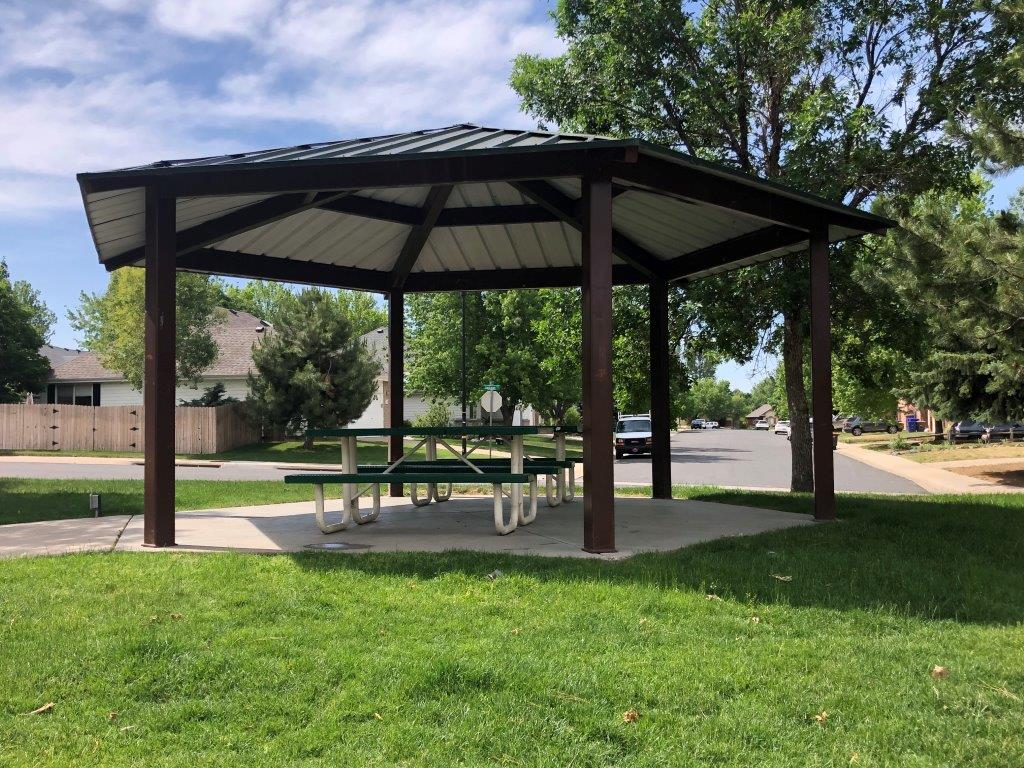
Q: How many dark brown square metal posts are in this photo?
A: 5